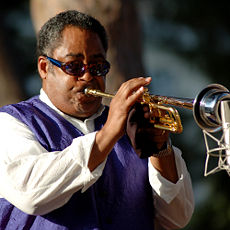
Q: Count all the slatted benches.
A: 0